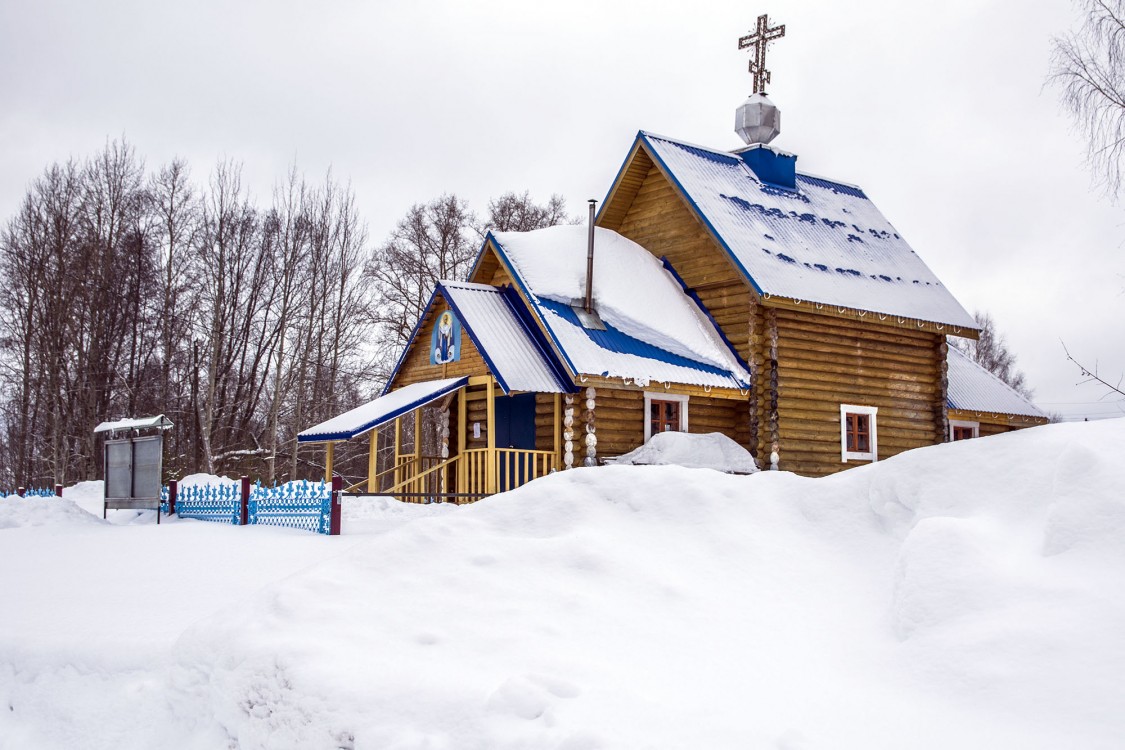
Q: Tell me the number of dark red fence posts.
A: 5